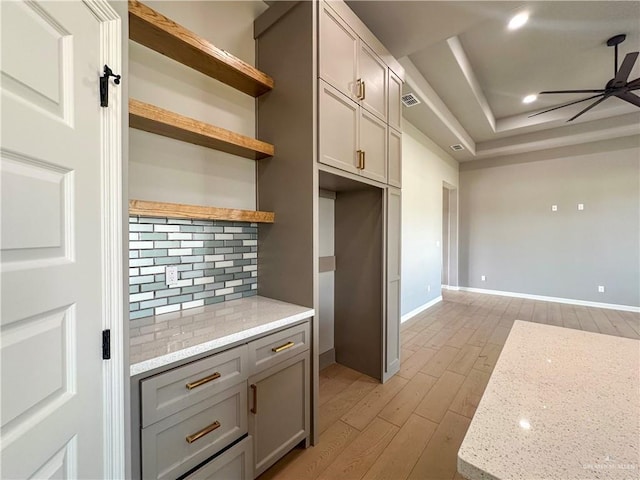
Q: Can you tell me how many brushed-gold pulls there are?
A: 8